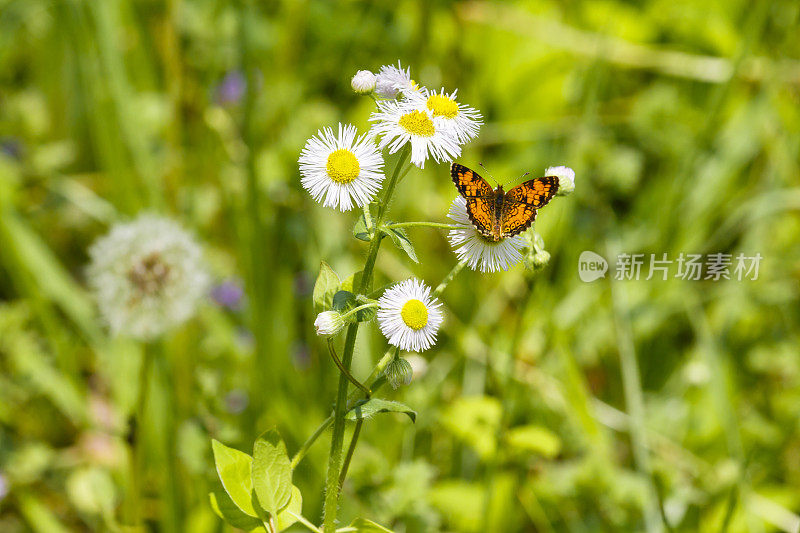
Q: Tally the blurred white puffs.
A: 1